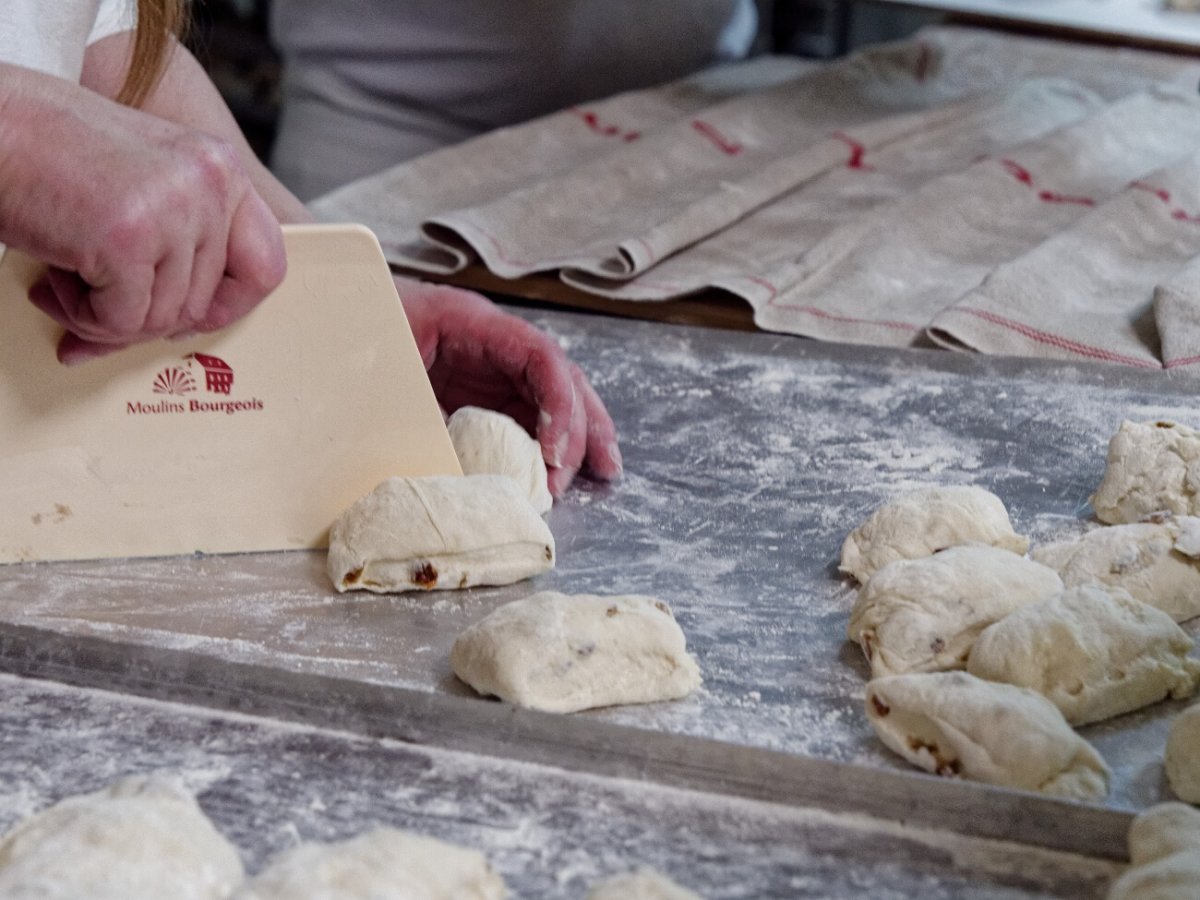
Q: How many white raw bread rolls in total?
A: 15